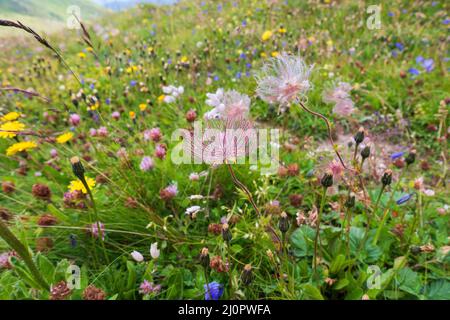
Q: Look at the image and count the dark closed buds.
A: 11